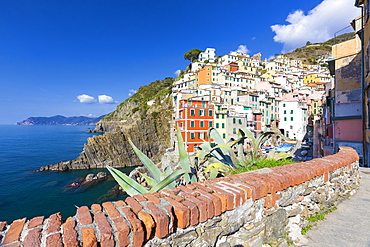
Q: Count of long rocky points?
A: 1